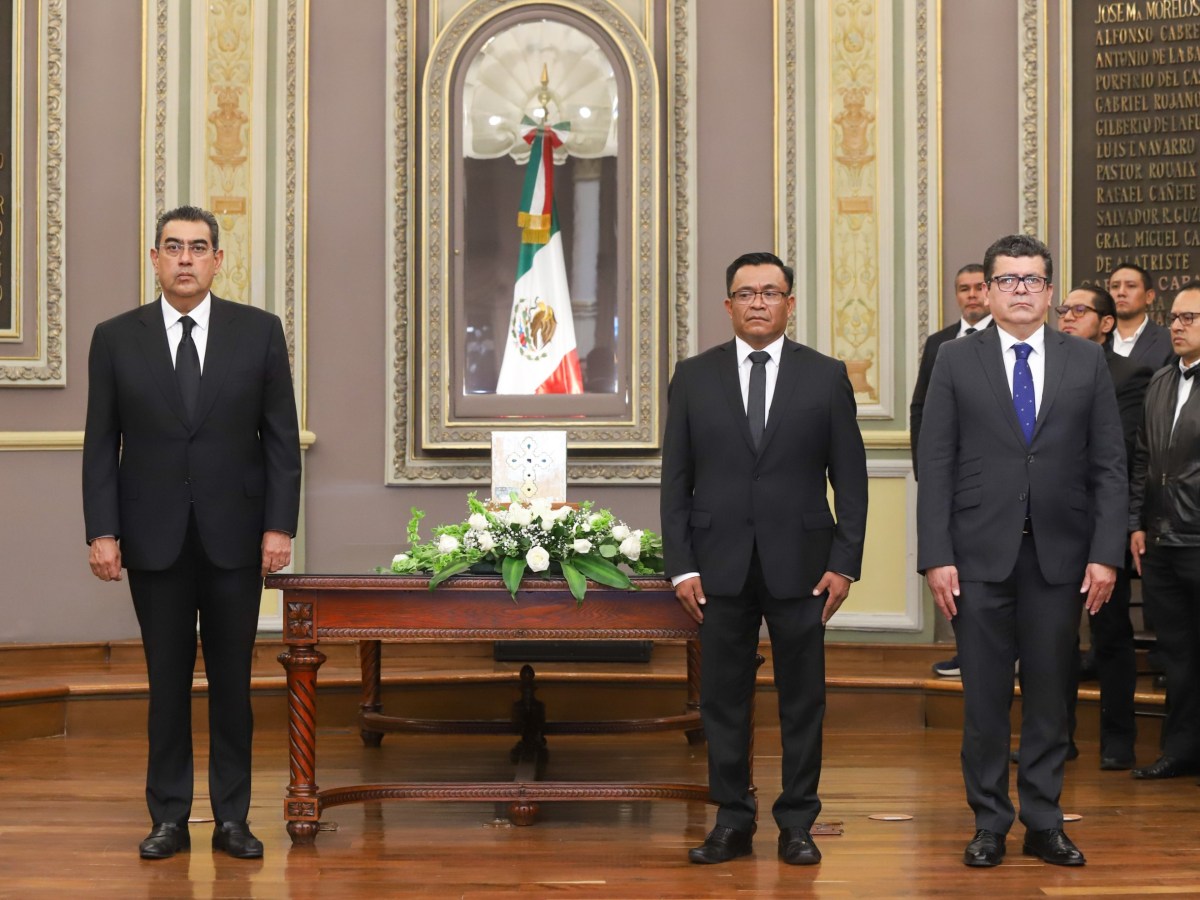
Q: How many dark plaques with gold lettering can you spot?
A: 2